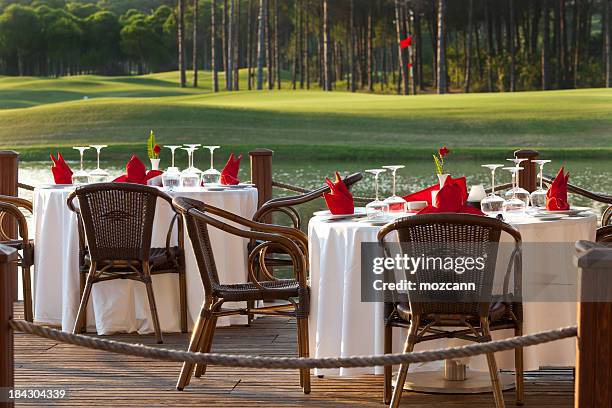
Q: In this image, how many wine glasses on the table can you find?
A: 12